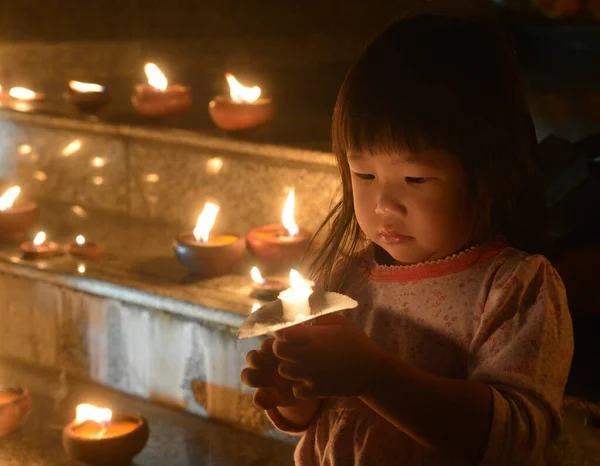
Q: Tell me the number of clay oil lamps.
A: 12